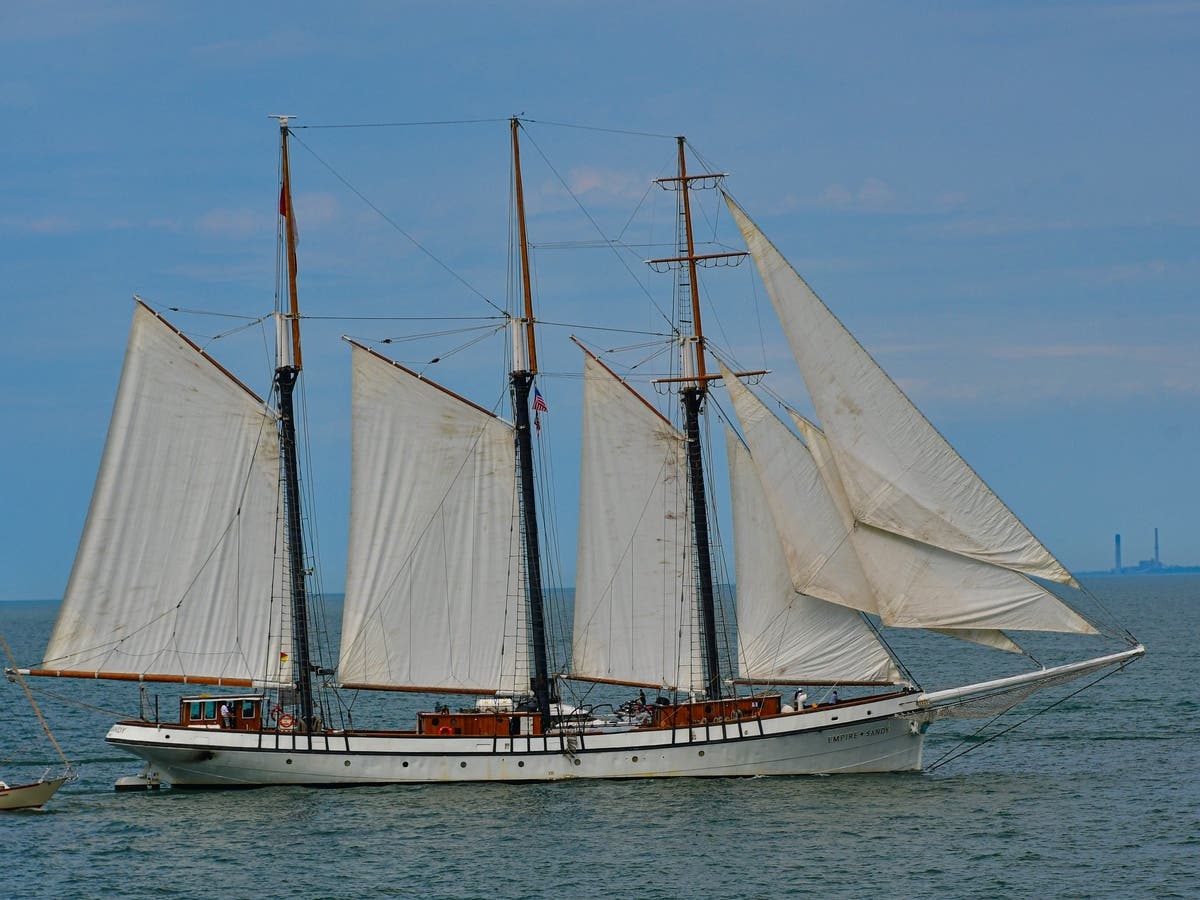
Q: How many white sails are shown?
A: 7